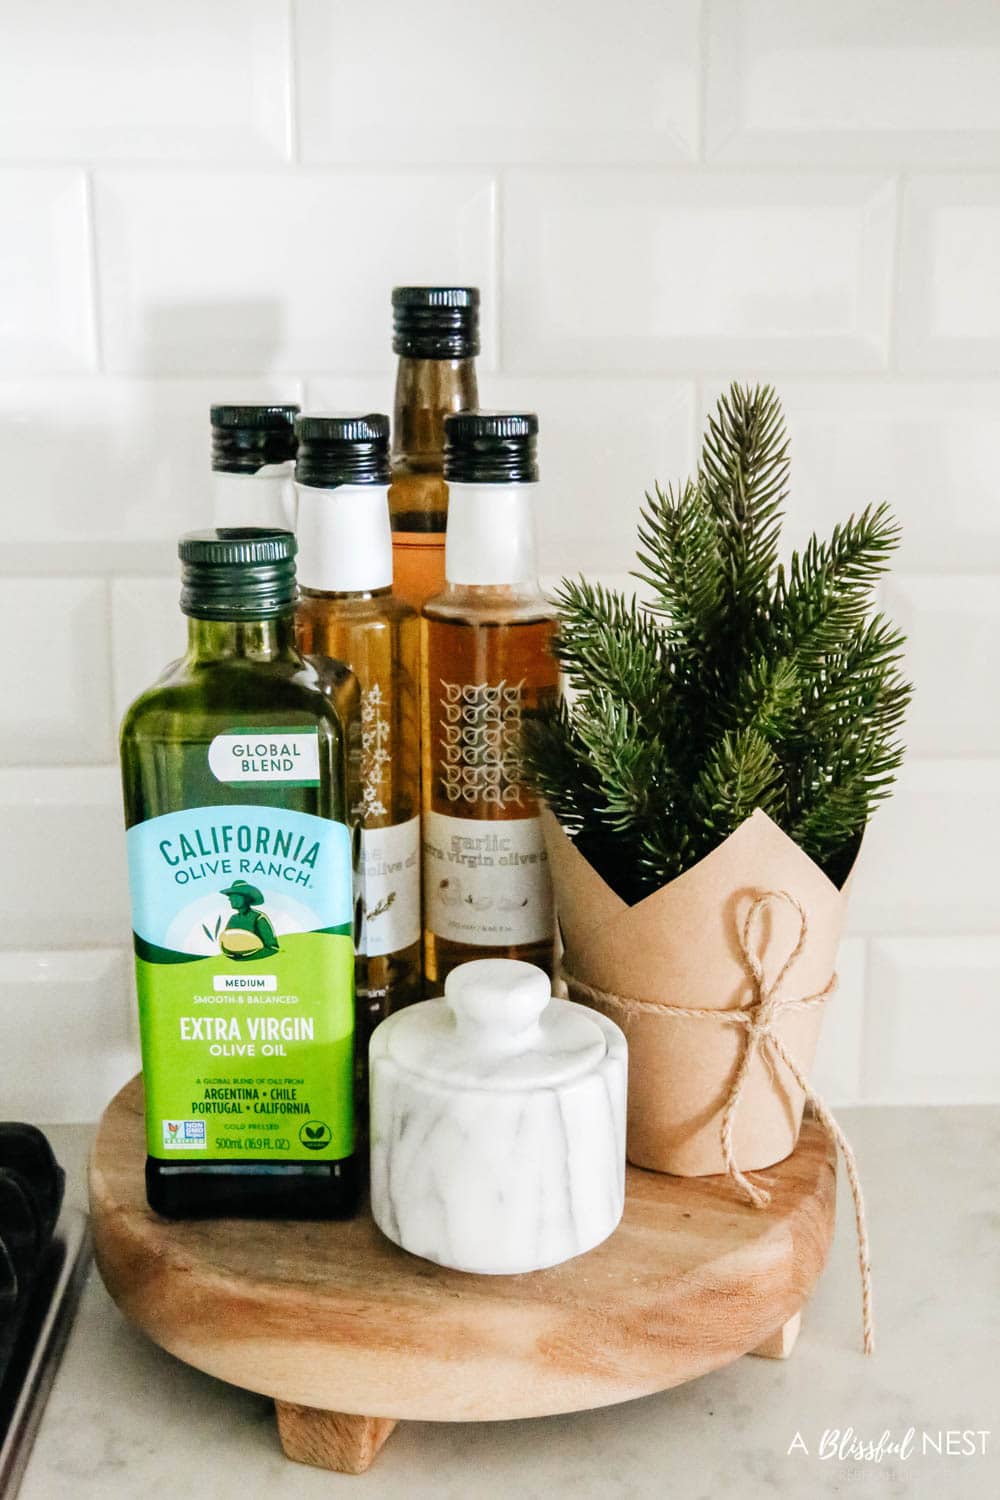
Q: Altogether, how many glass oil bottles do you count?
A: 5